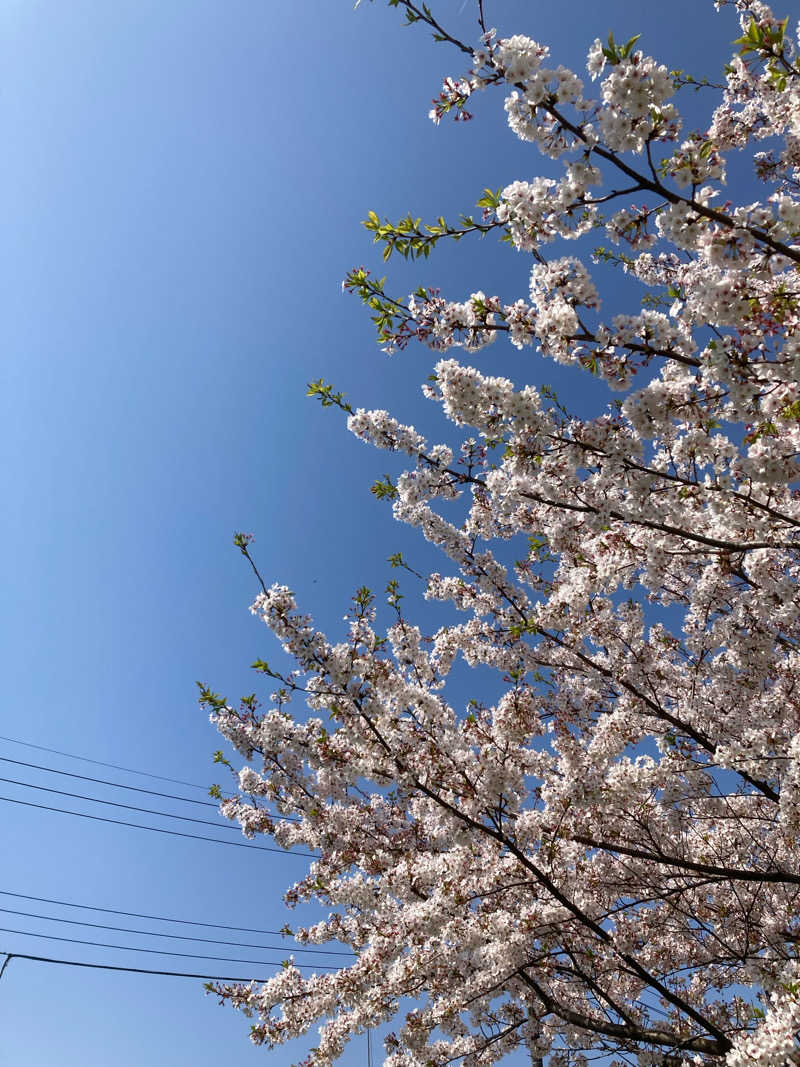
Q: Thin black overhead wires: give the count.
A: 8